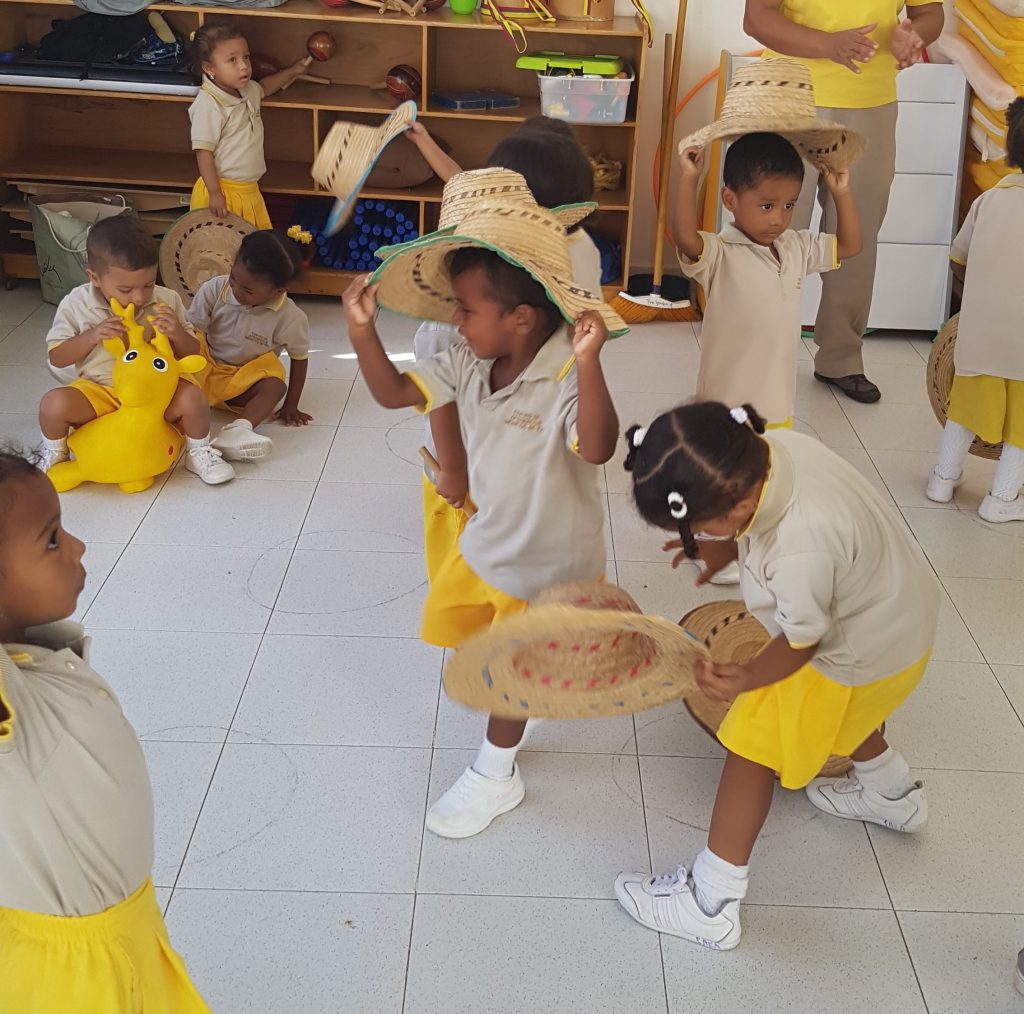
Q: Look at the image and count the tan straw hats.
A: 8